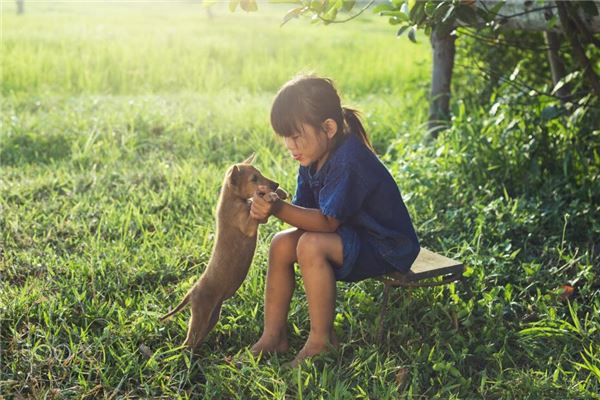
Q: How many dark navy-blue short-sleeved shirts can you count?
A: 1